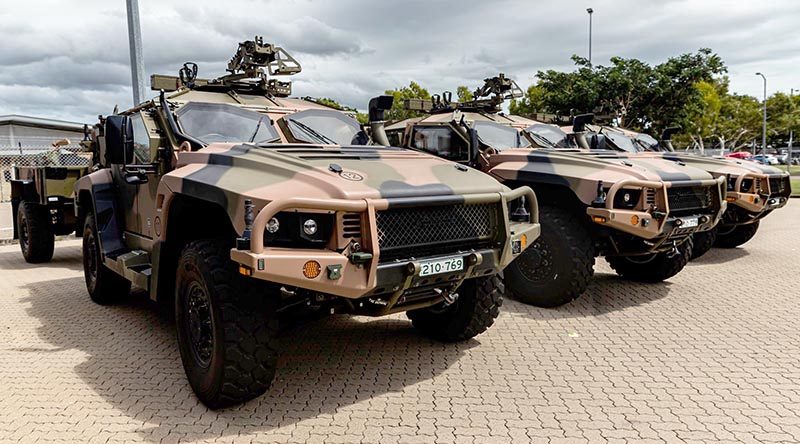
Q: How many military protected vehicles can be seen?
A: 3